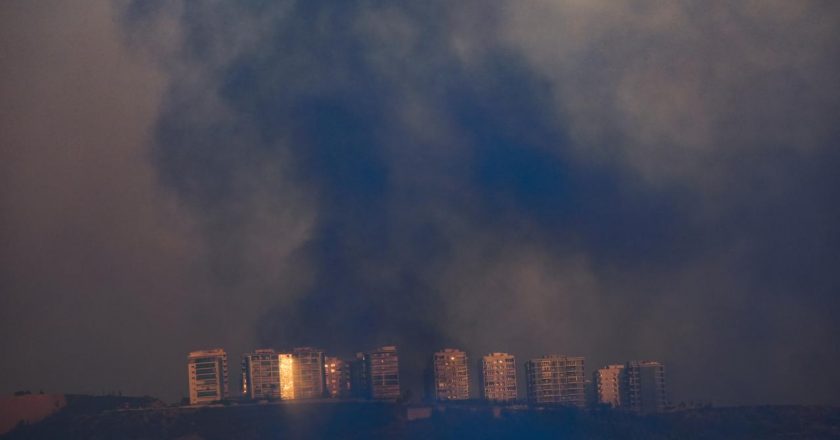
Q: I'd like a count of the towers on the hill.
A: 10